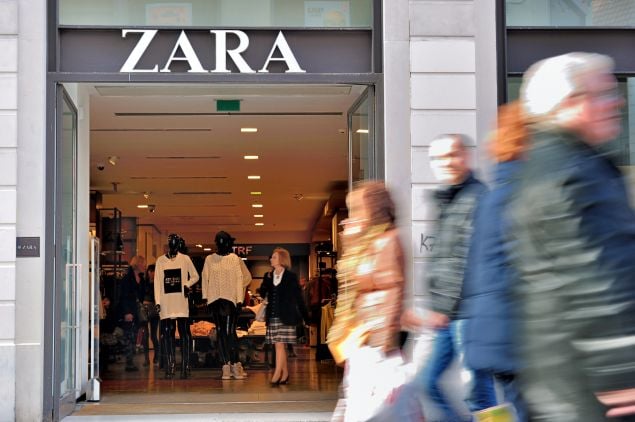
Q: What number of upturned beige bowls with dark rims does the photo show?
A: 0